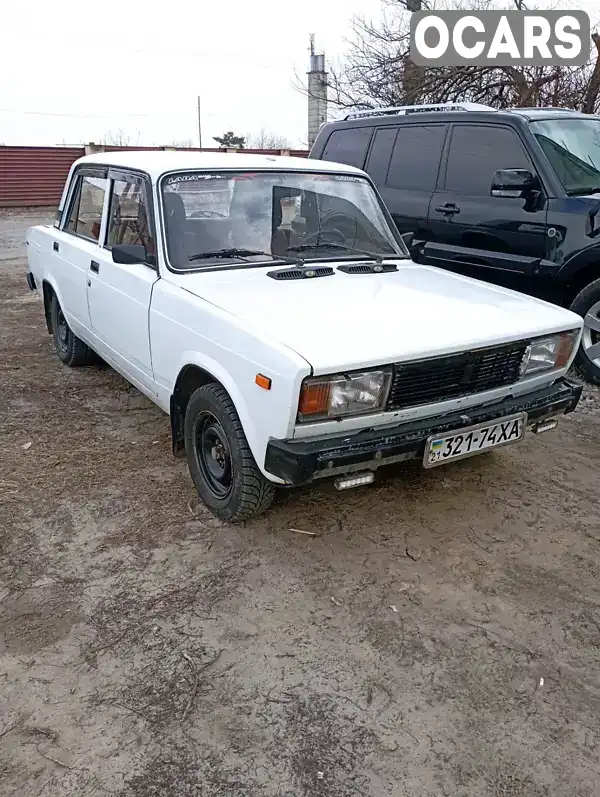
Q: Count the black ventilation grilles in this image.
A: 2